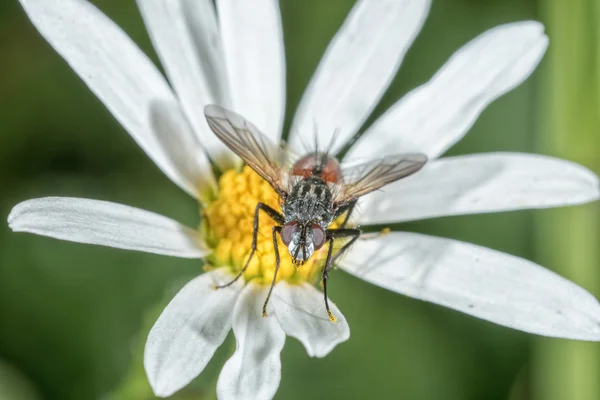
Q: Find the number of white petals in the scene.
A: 11